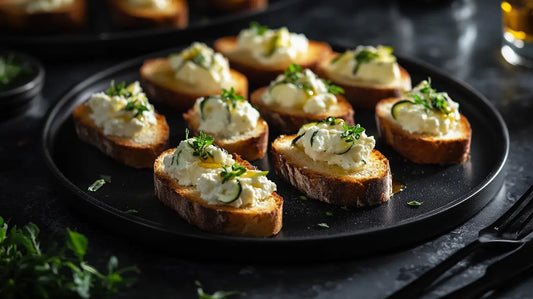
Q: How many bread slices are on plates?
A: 12